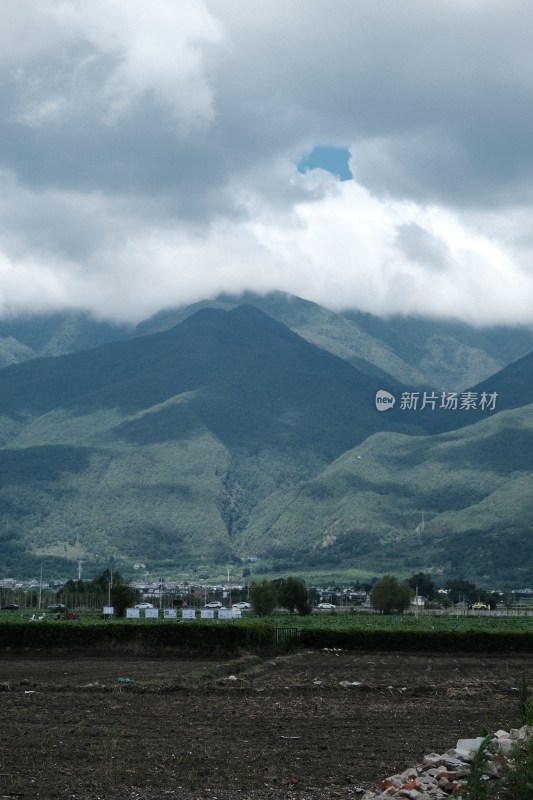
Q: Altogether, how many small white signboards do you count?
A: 7